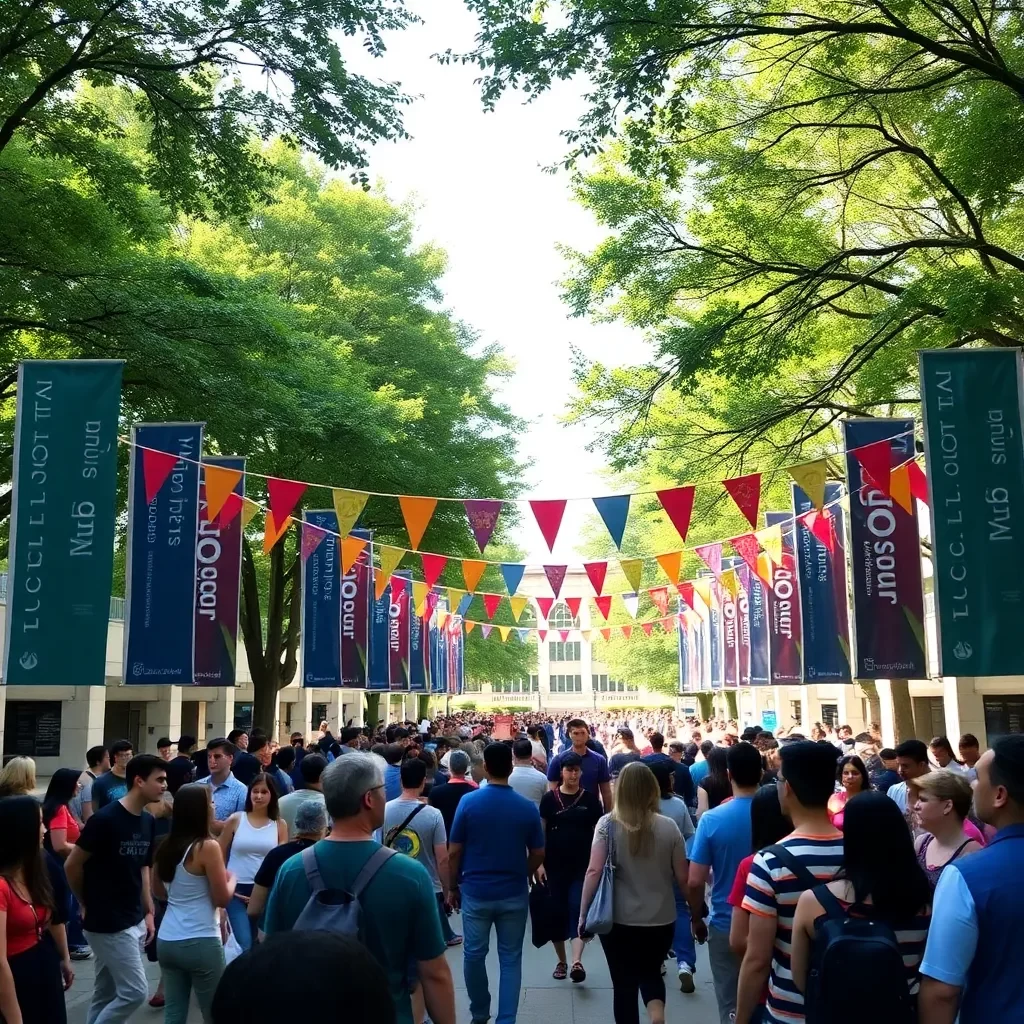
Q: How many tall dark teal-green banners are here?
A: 2